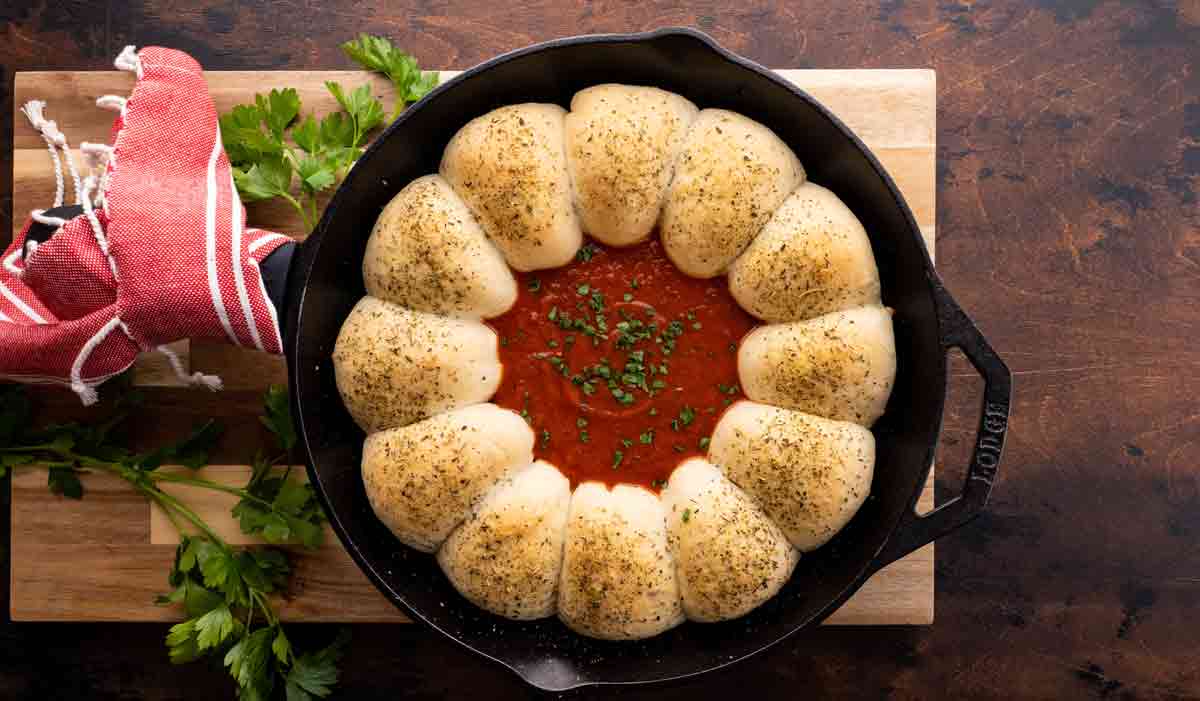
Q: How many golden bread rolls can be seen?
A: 12